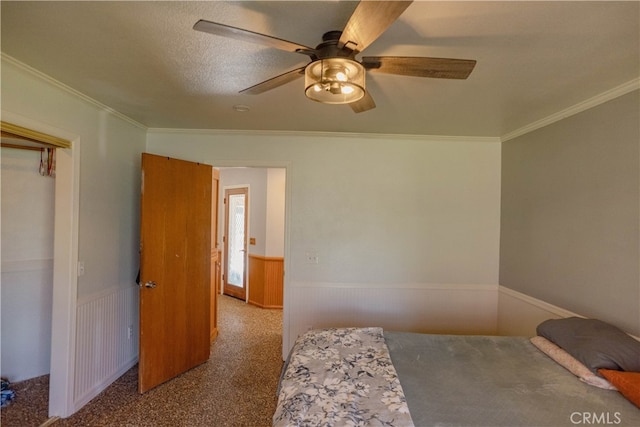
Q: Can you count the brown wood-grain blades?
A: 5